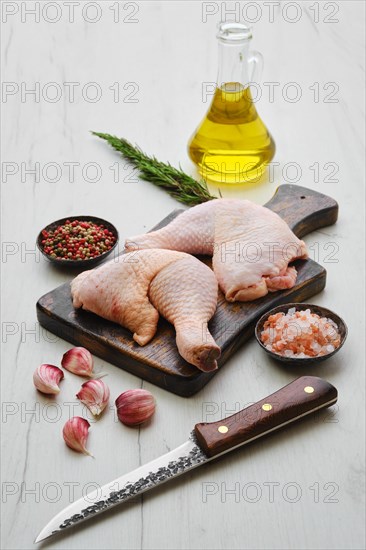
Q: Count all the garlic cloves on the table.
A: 5